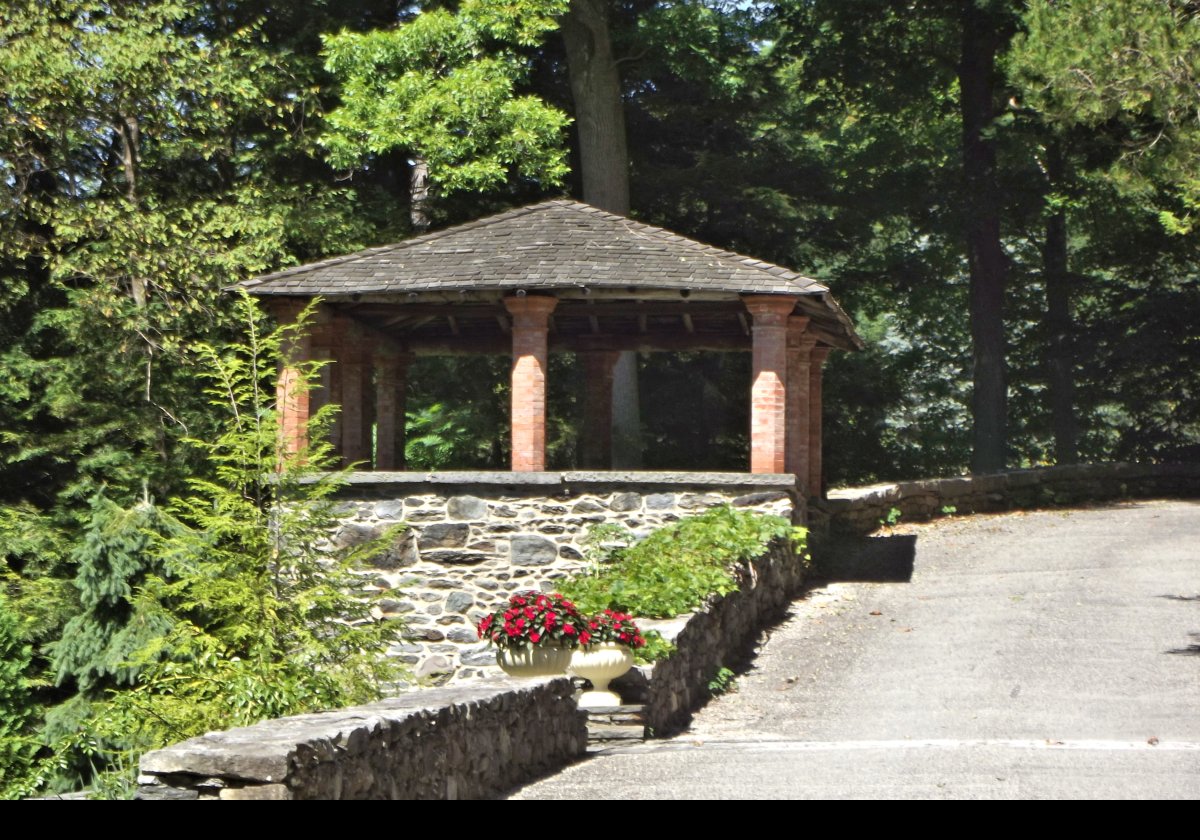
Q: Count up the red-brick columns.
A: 10